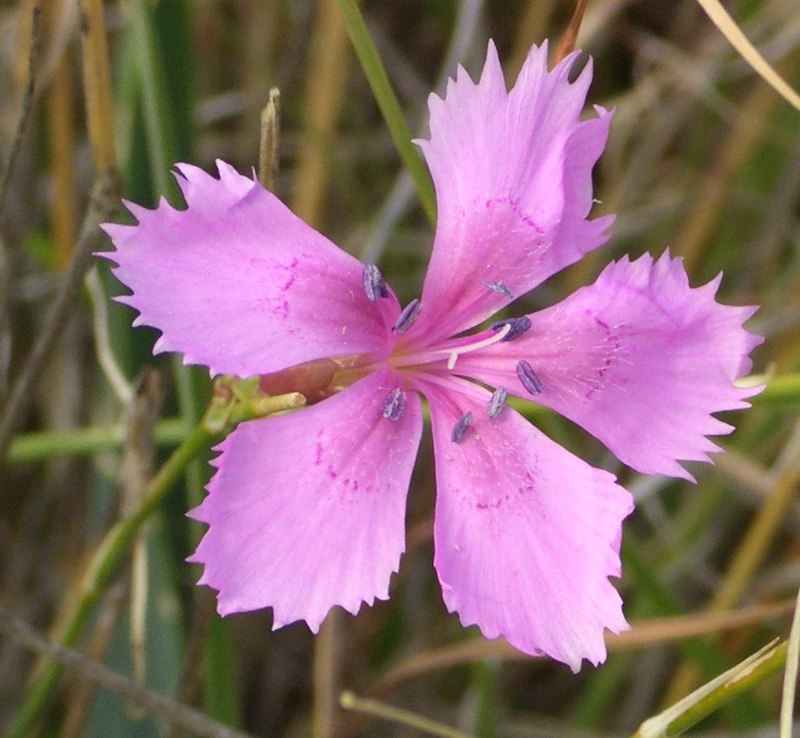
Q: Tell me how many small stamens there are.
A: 8